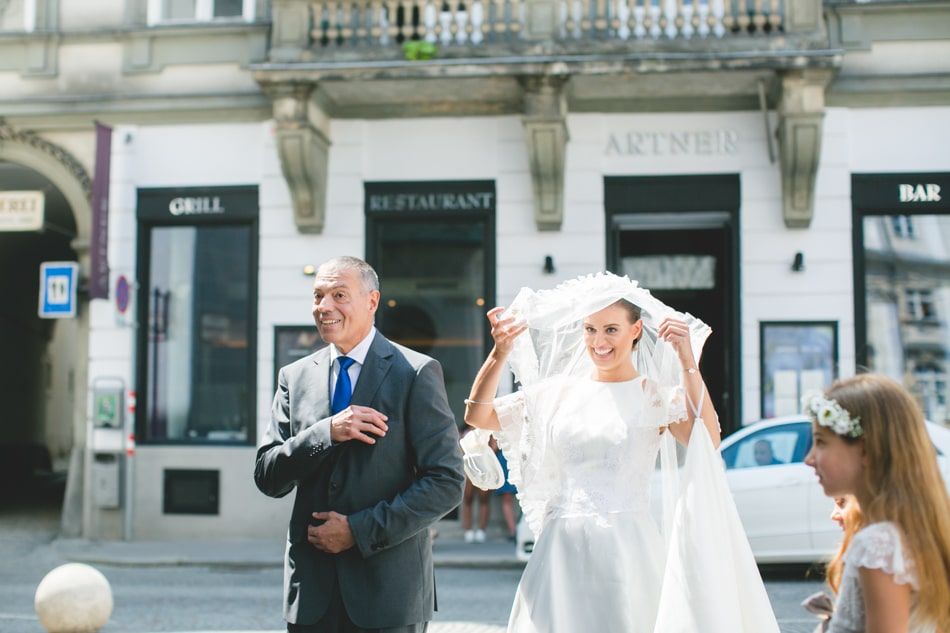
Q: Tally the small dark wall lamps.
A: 2